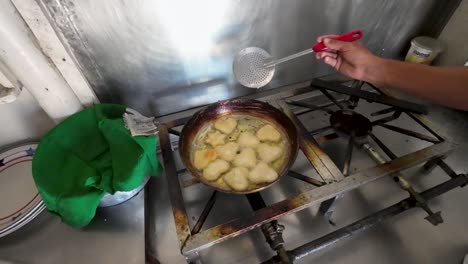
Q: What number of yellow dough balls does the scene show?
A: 11